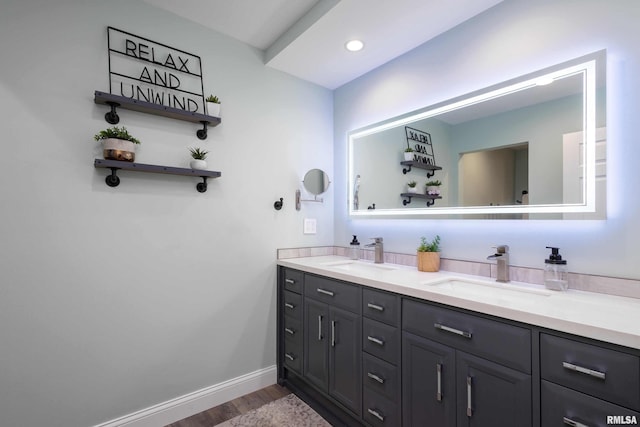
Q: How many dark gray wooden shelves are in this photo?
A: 2